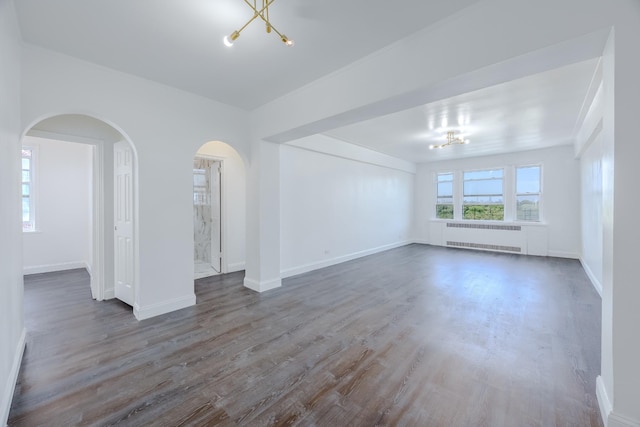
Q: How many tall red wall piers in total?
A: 0